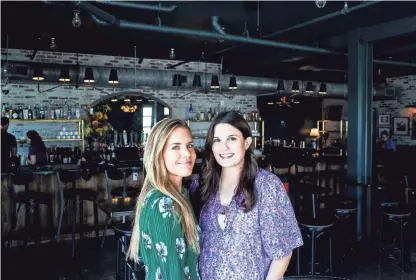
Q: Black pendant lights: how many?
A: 12